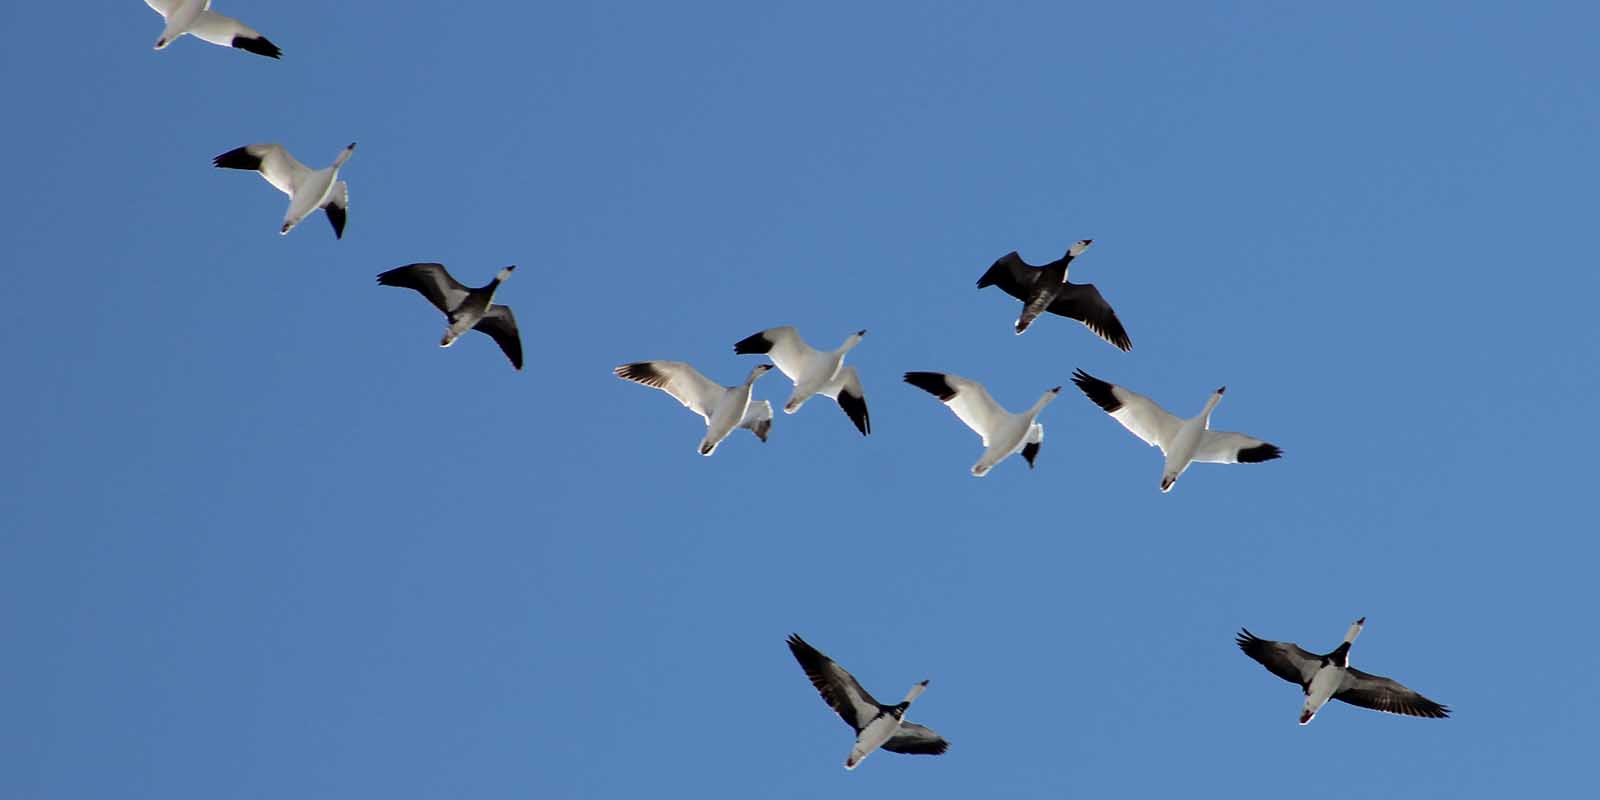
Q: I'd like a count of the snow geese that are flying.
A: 10